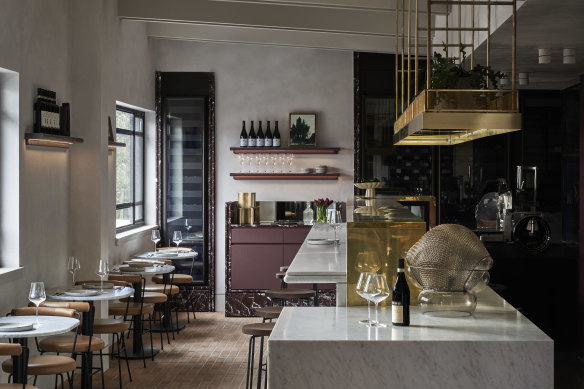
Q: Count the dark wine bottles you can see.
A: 6